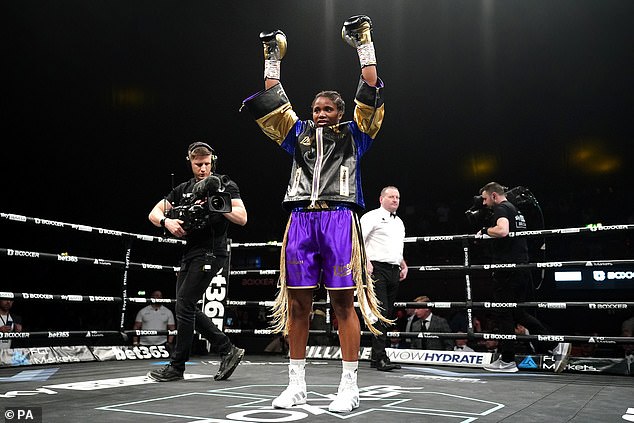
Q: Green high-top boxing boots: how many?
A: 0